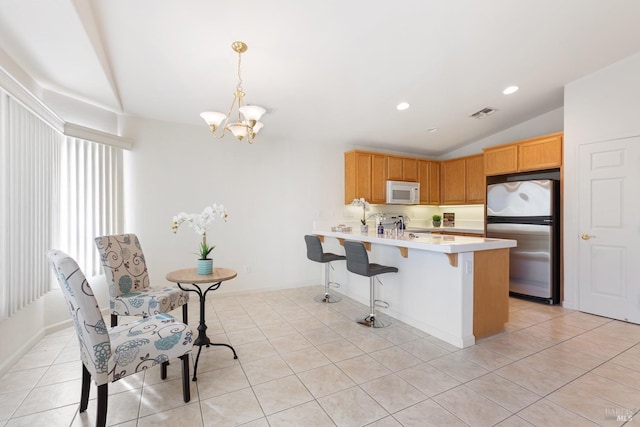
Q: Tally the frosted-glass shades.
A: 4